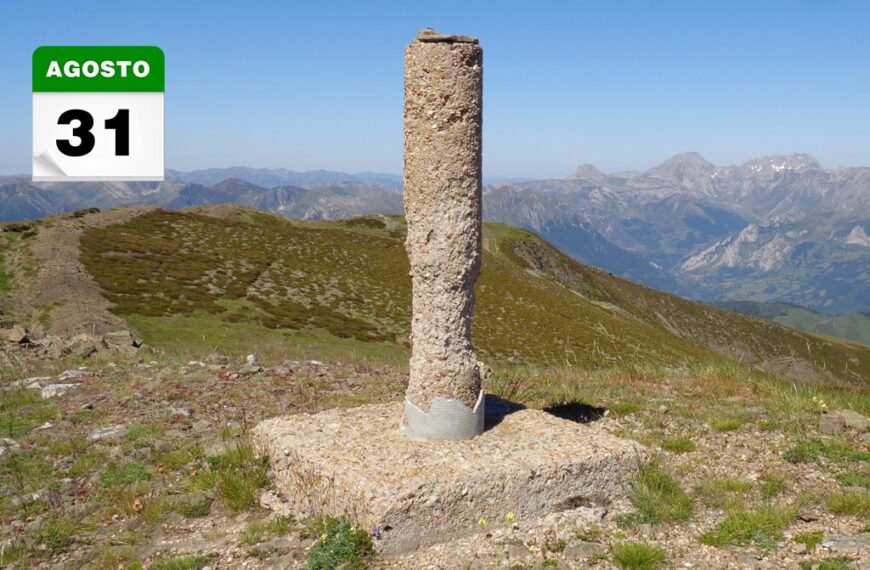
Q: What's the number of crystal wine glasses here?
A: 0